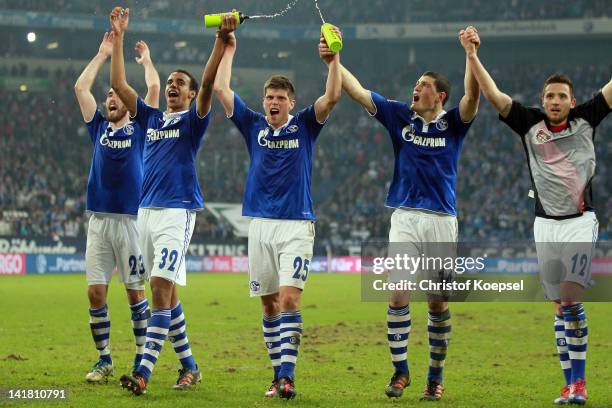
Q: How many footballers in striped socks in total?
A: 5